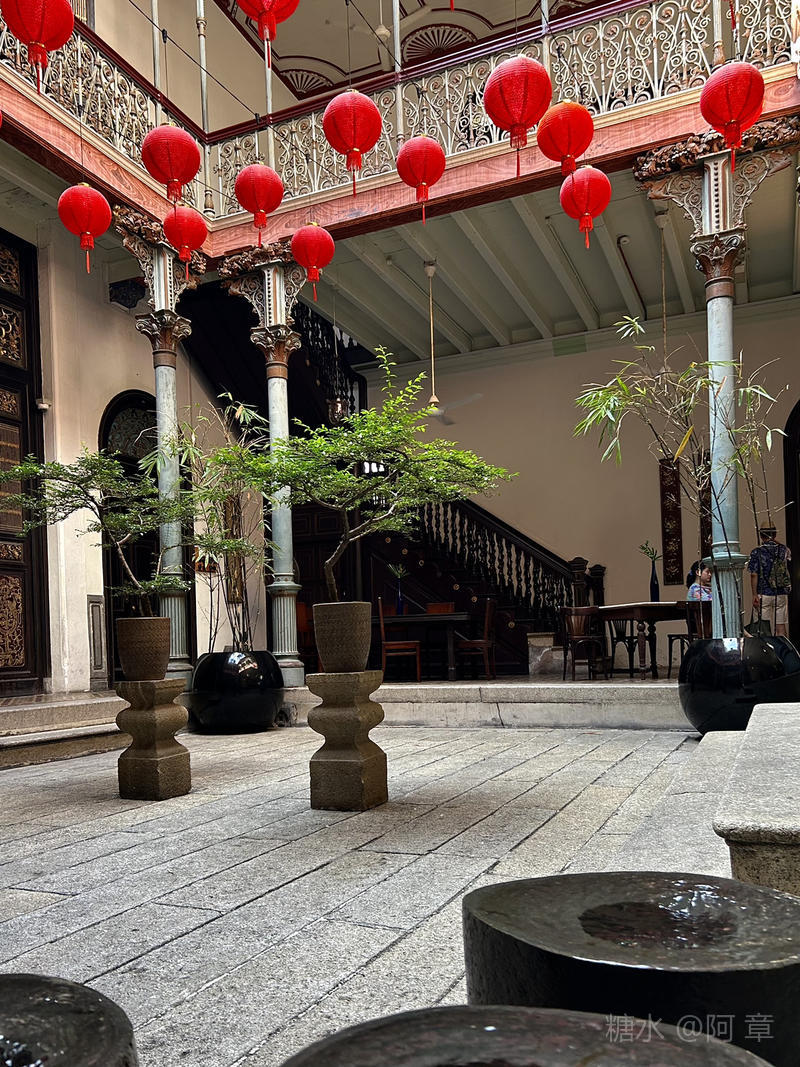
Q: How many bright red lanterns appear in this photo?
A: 13